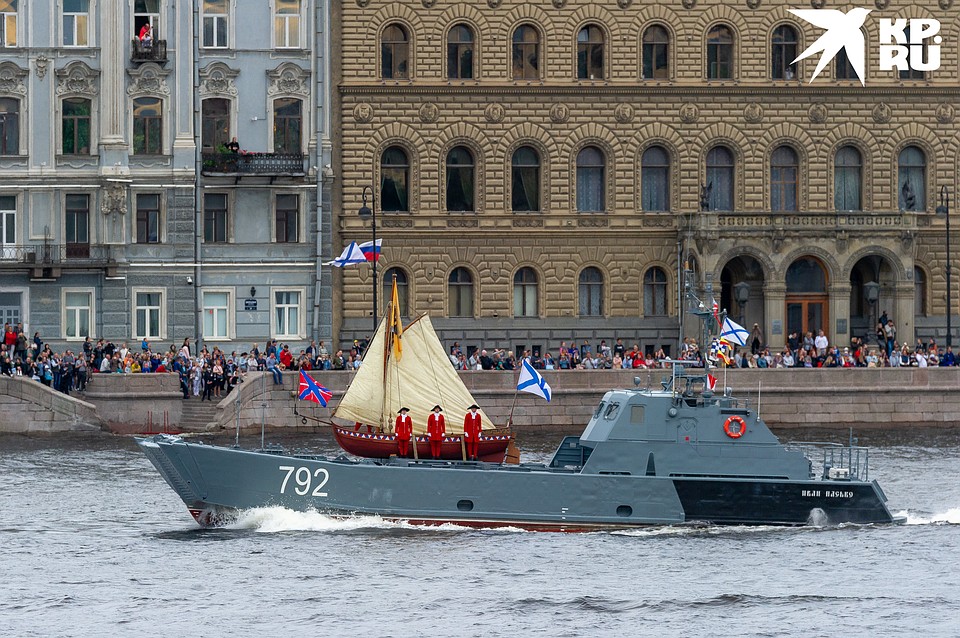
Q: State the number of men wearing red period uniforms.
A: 3